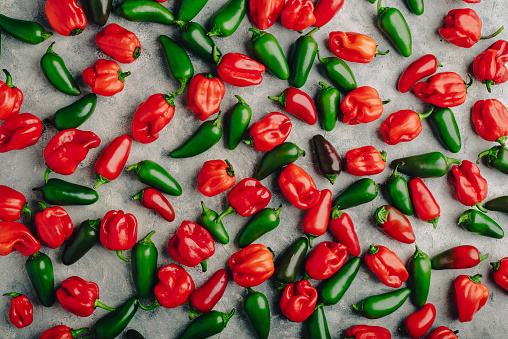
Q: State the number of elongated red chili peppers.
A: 12